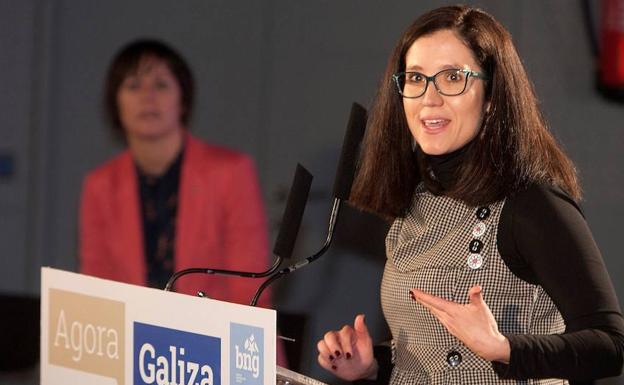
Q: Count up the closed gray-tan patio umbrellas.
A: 0